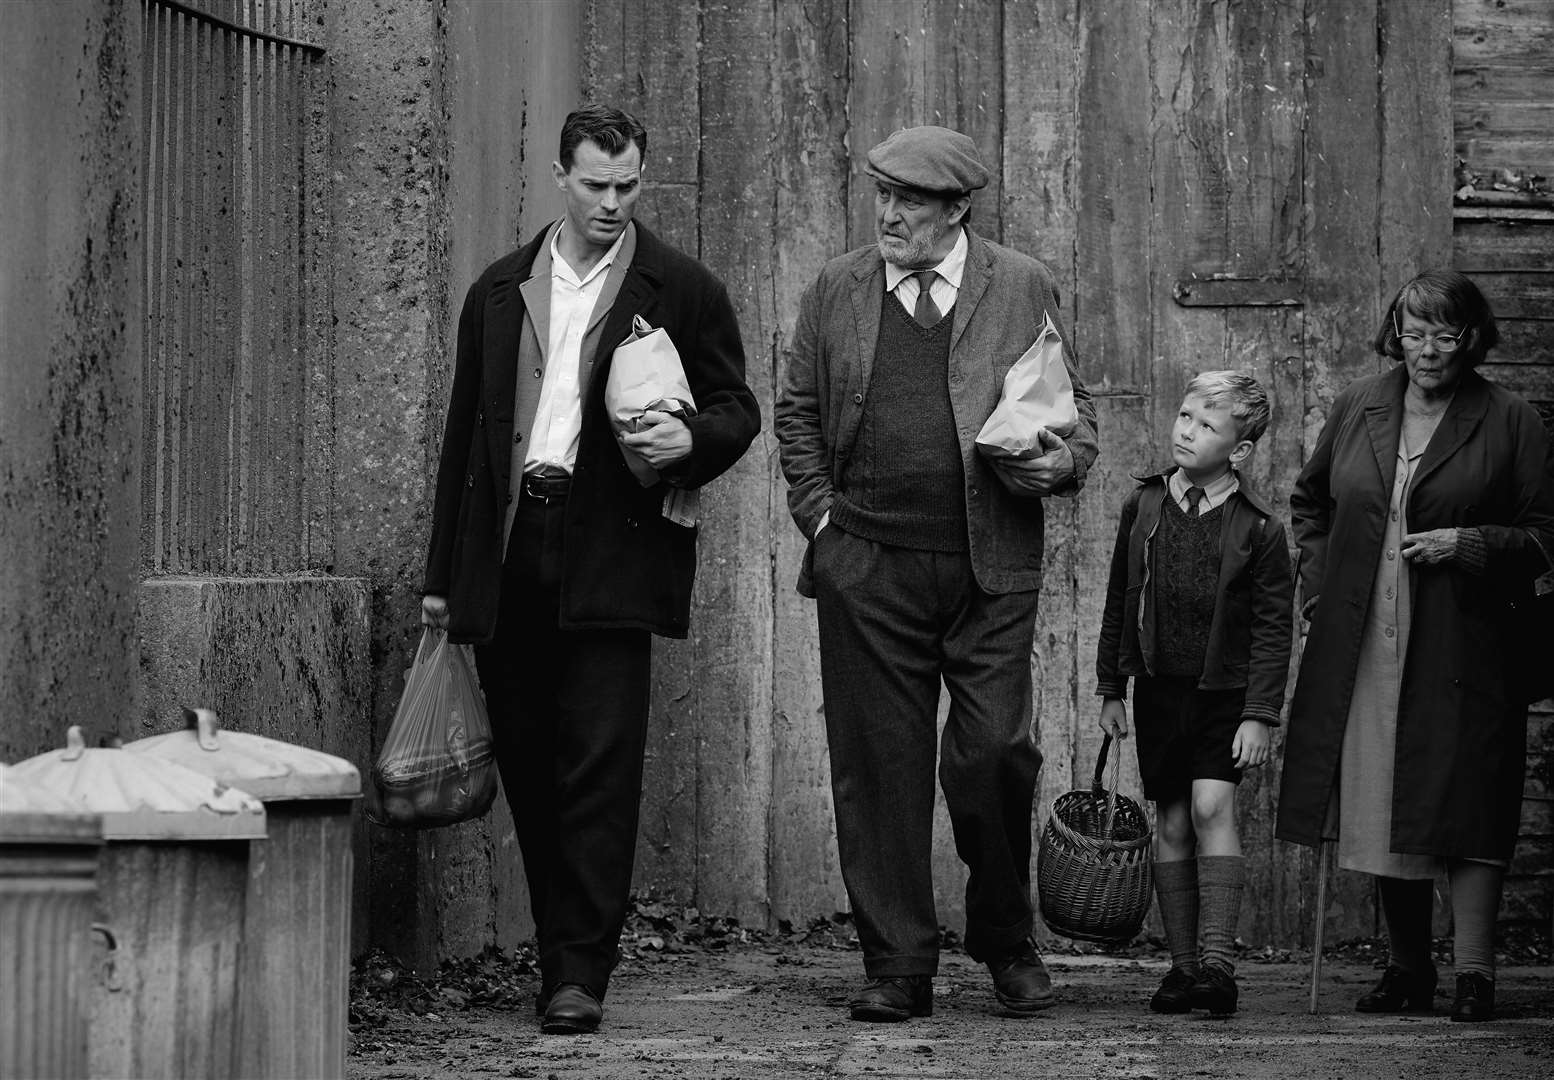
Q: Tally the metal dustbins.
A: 3